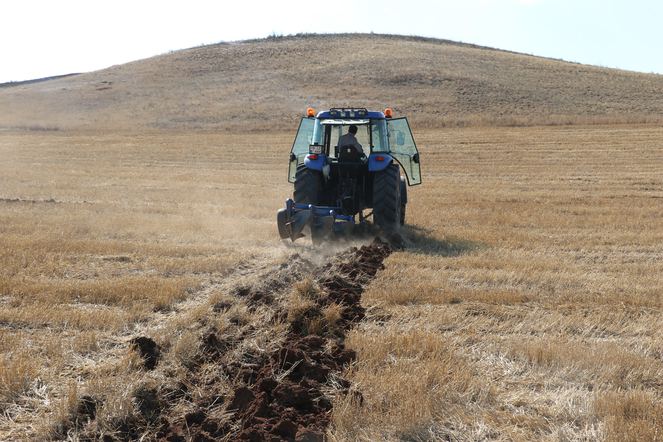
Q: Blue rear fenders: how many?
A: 2